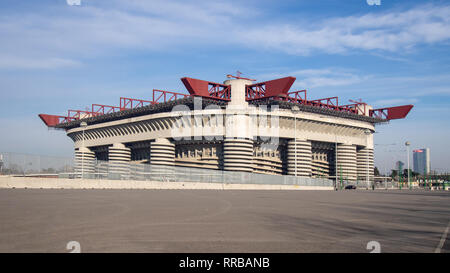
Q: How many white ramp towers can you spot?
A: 7